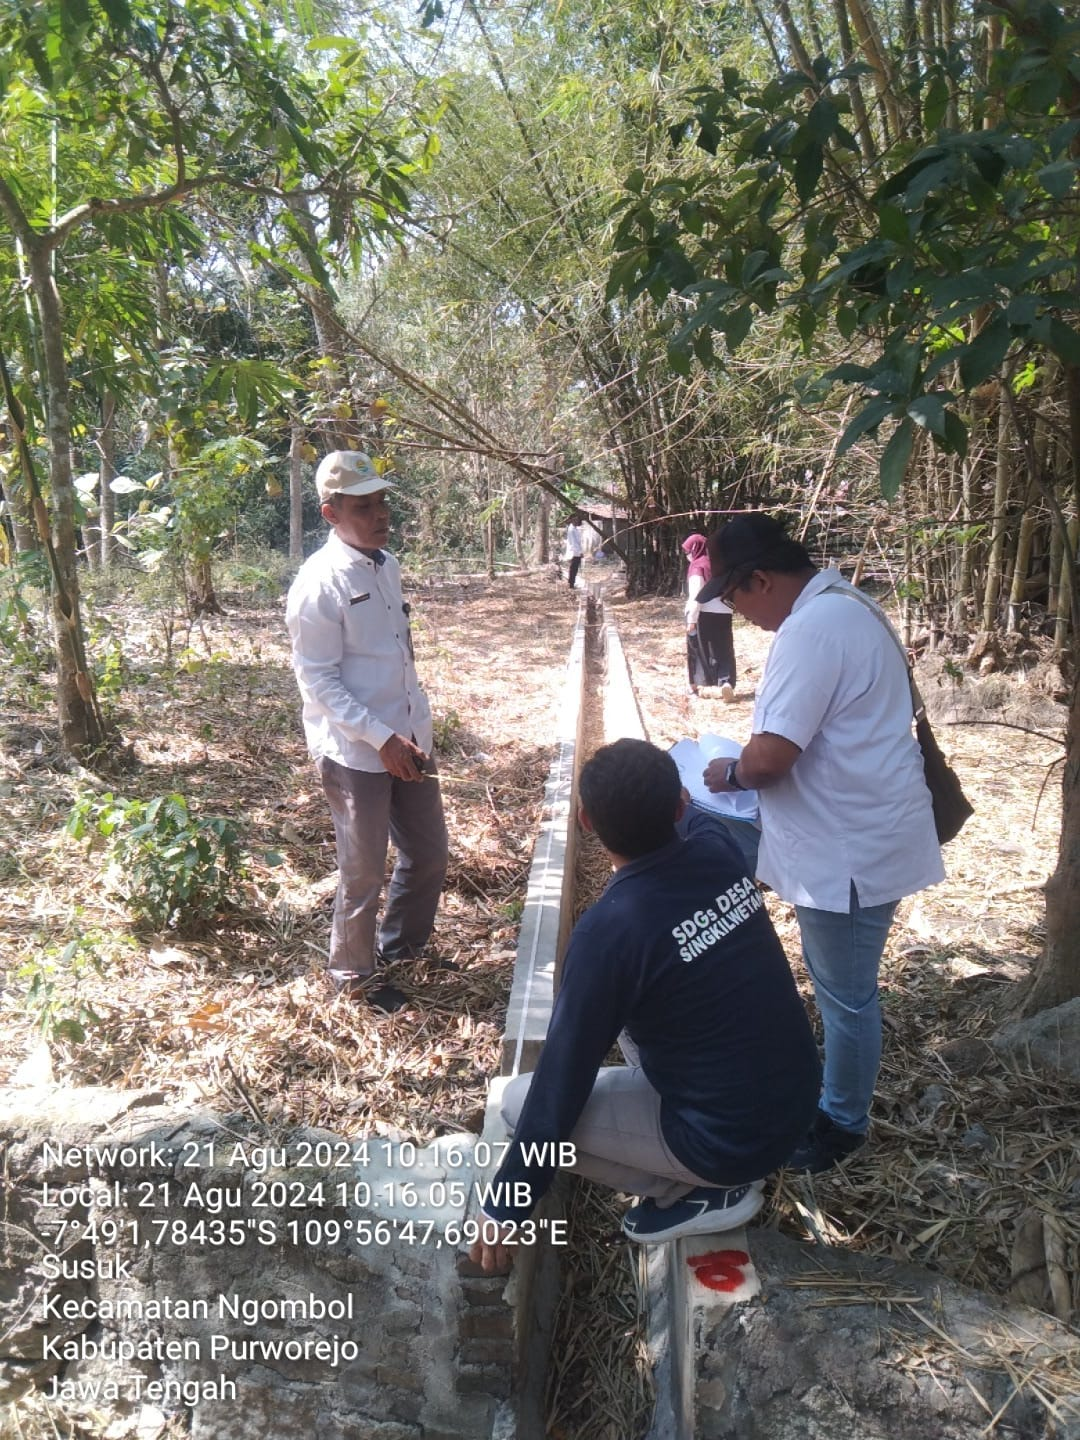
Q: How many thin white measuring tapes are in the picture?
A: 1